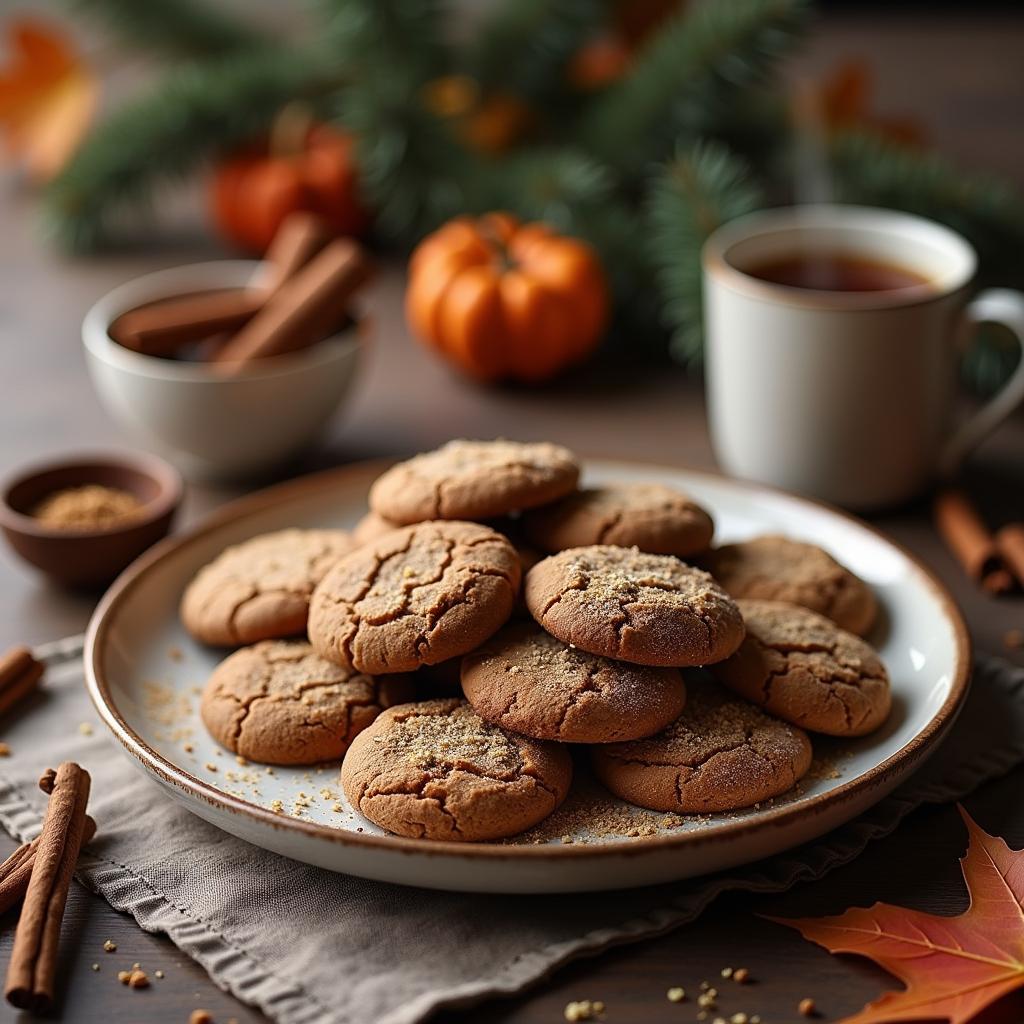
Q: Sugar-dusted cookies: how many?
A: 11